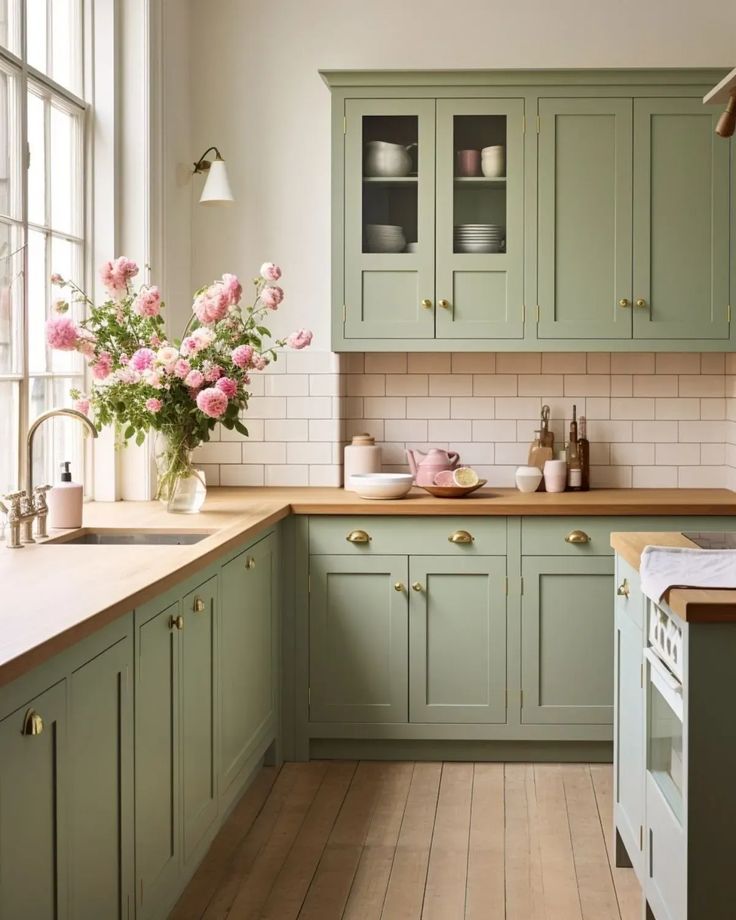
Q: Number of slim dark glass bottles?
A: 2